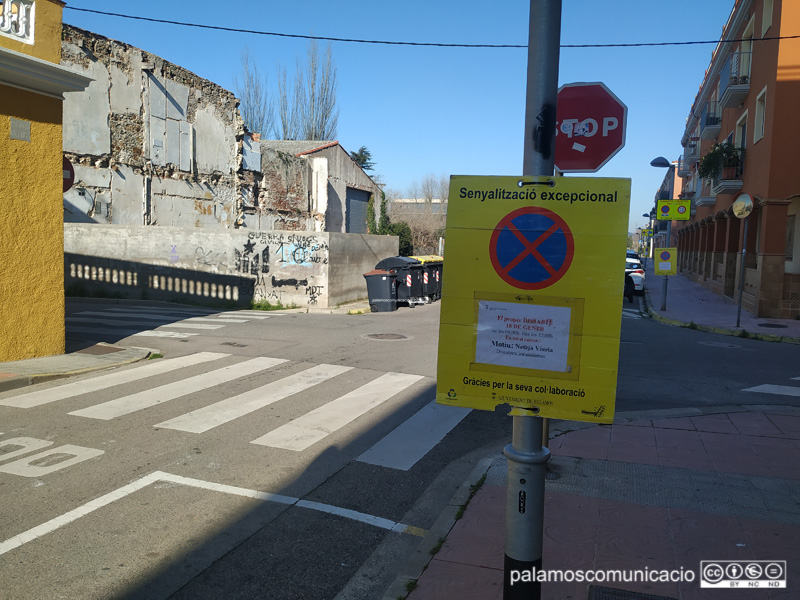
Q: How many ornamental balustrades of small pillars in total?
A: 1